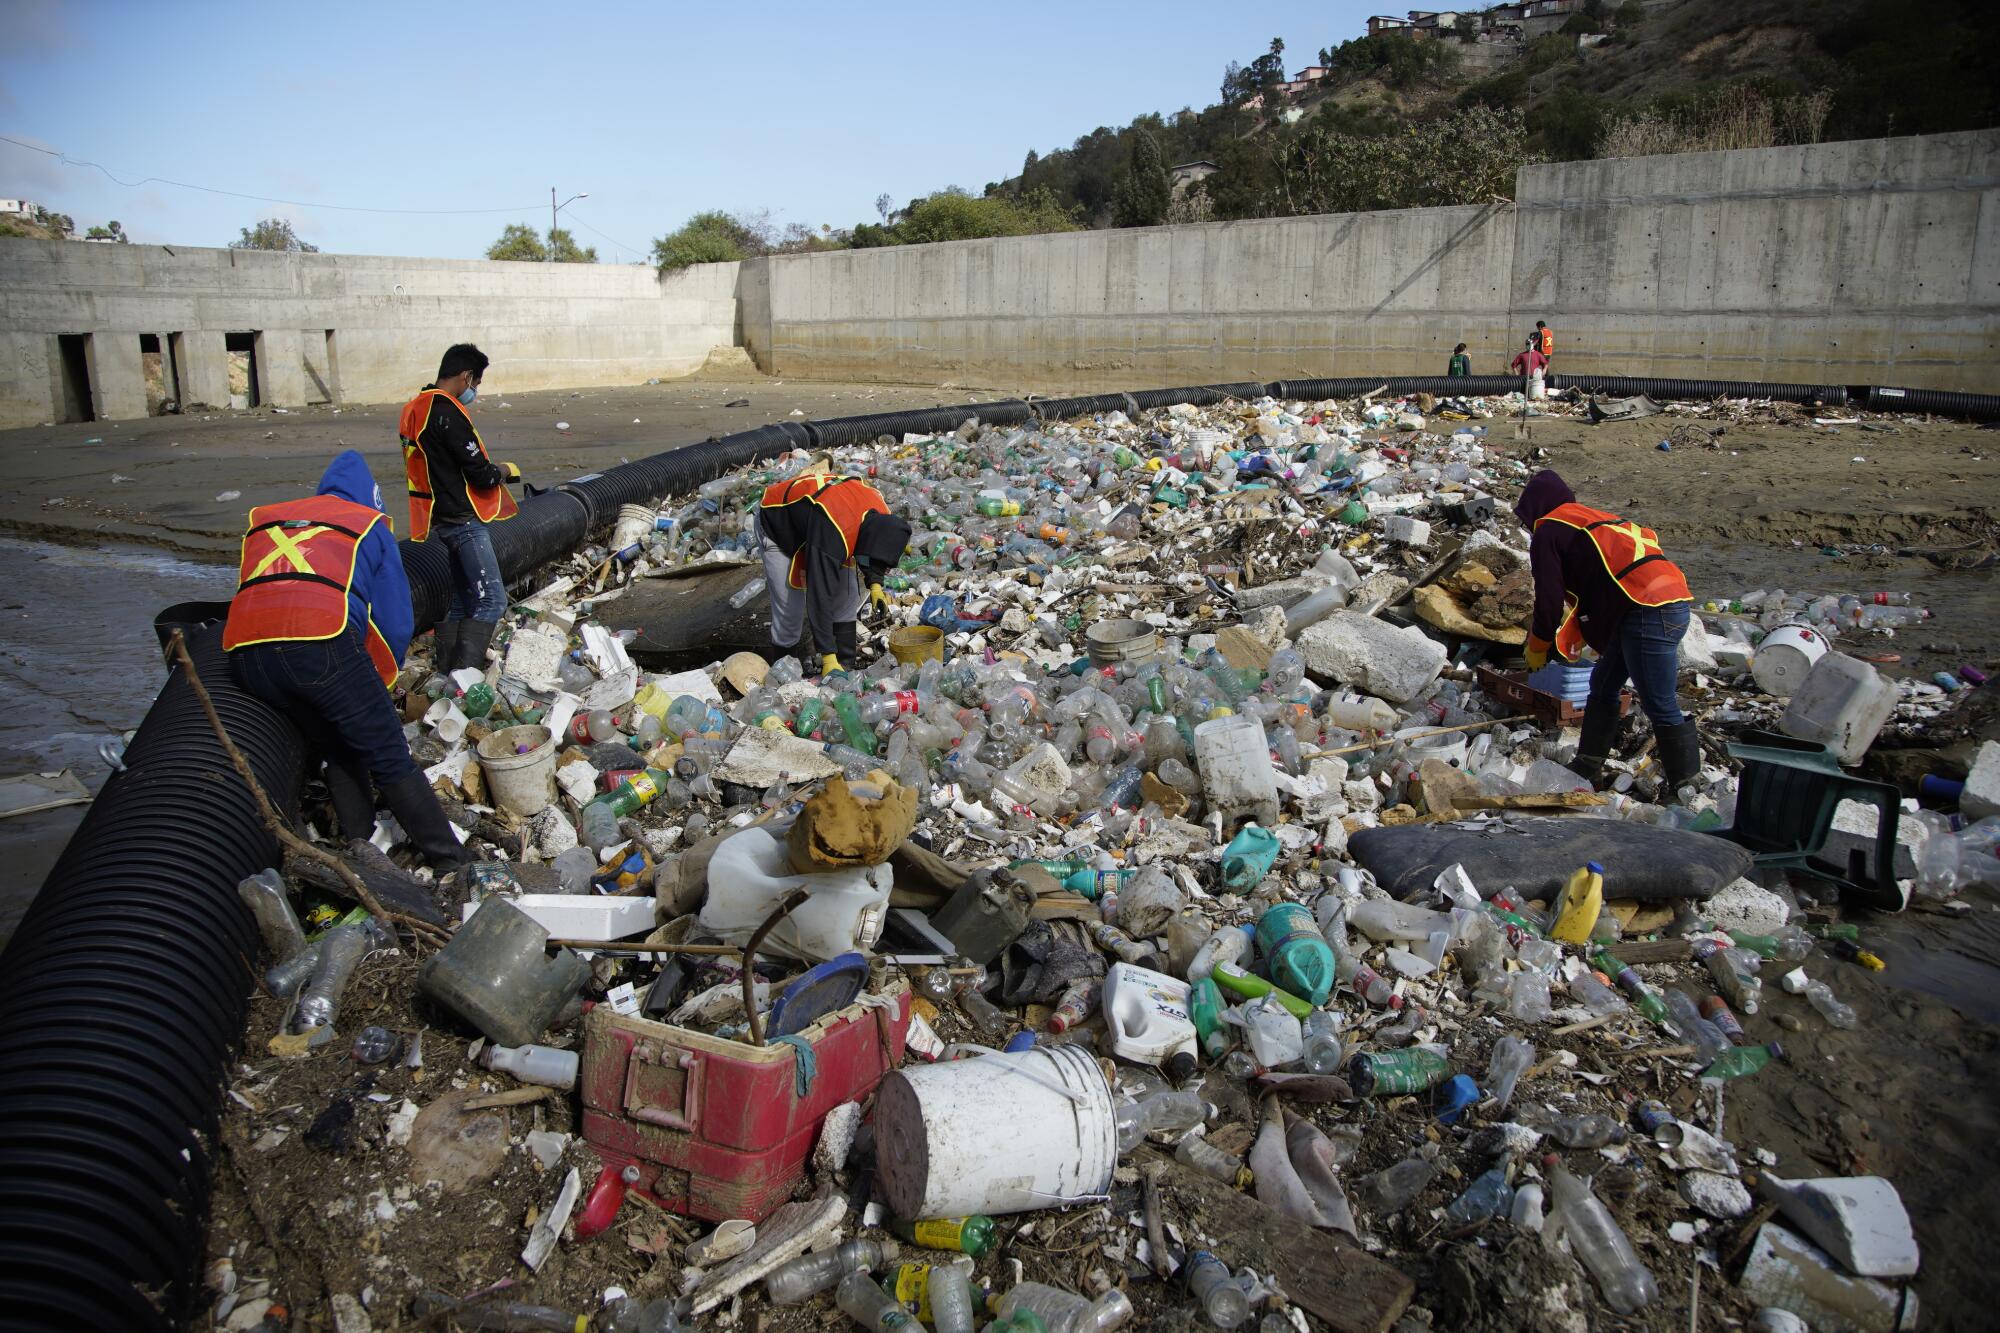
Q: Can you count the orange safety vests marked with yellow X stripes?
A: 5